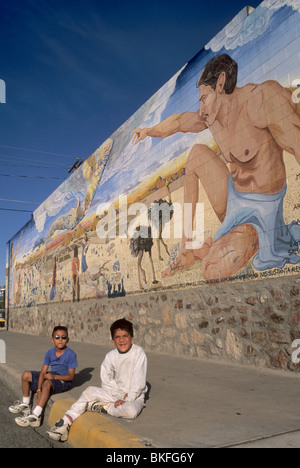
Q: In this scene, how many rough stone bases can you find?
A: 1